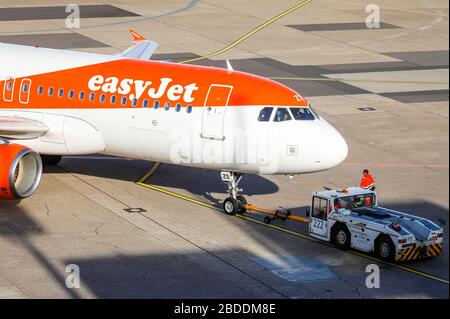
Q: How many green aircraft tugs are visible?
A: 0